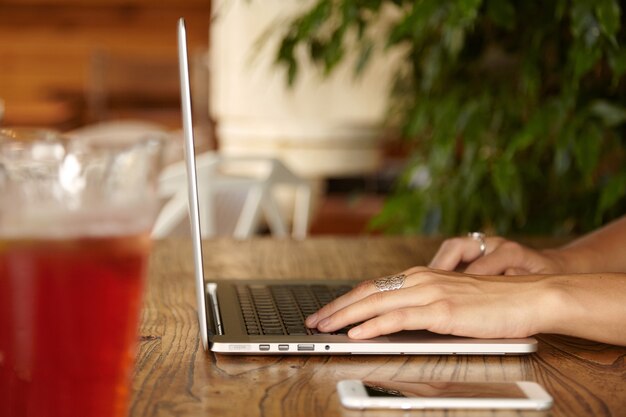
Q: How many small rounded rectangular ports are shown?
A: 2